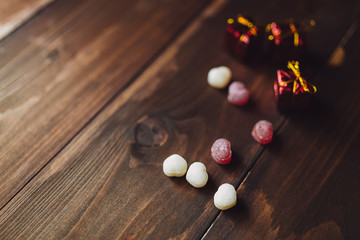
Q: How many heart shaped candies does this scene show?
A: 7